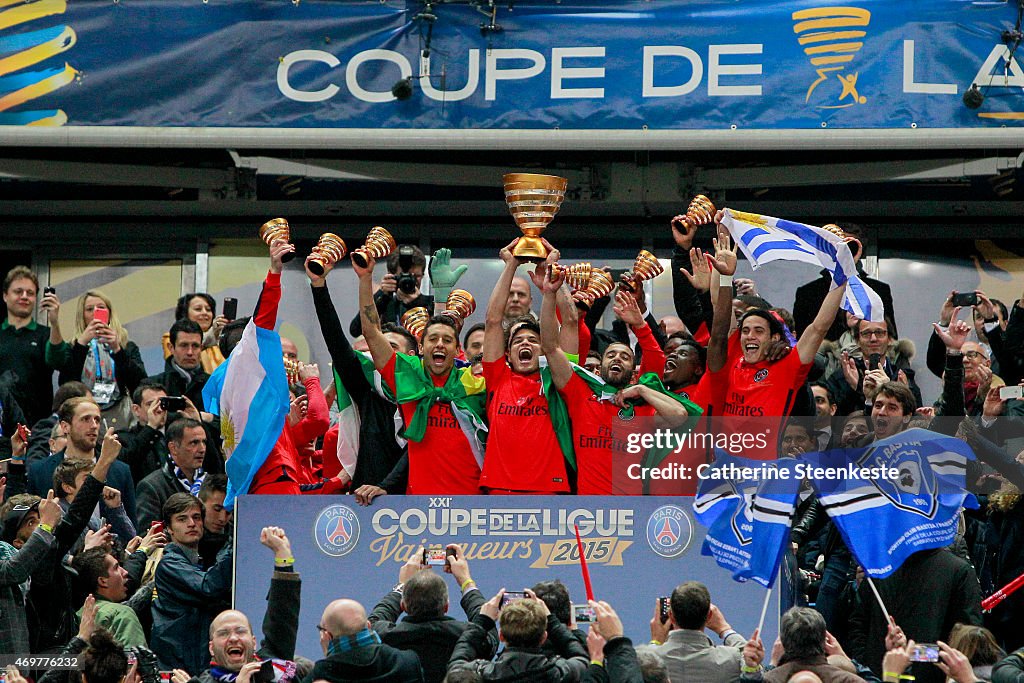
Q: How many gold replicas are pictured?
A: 11